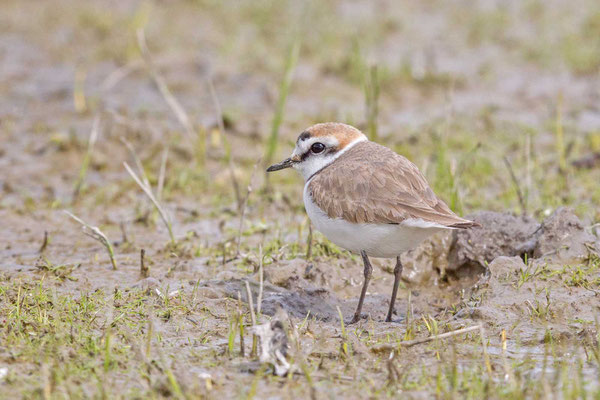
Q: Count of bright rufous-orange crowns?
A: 1